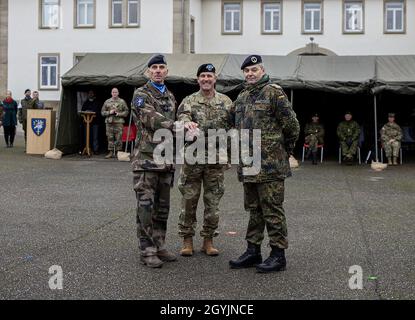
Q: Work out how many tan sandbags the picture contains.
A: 4